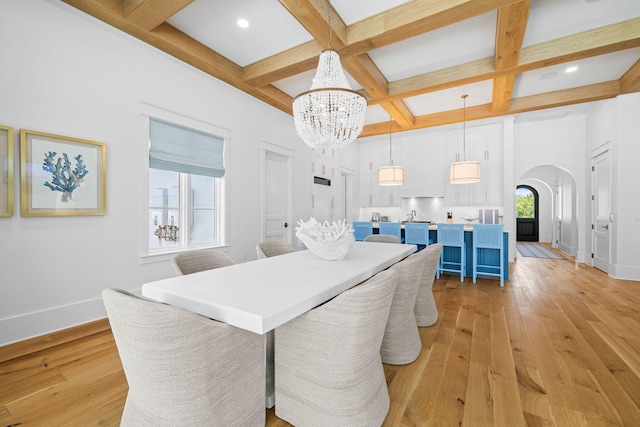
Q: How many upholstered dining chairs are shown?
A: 7